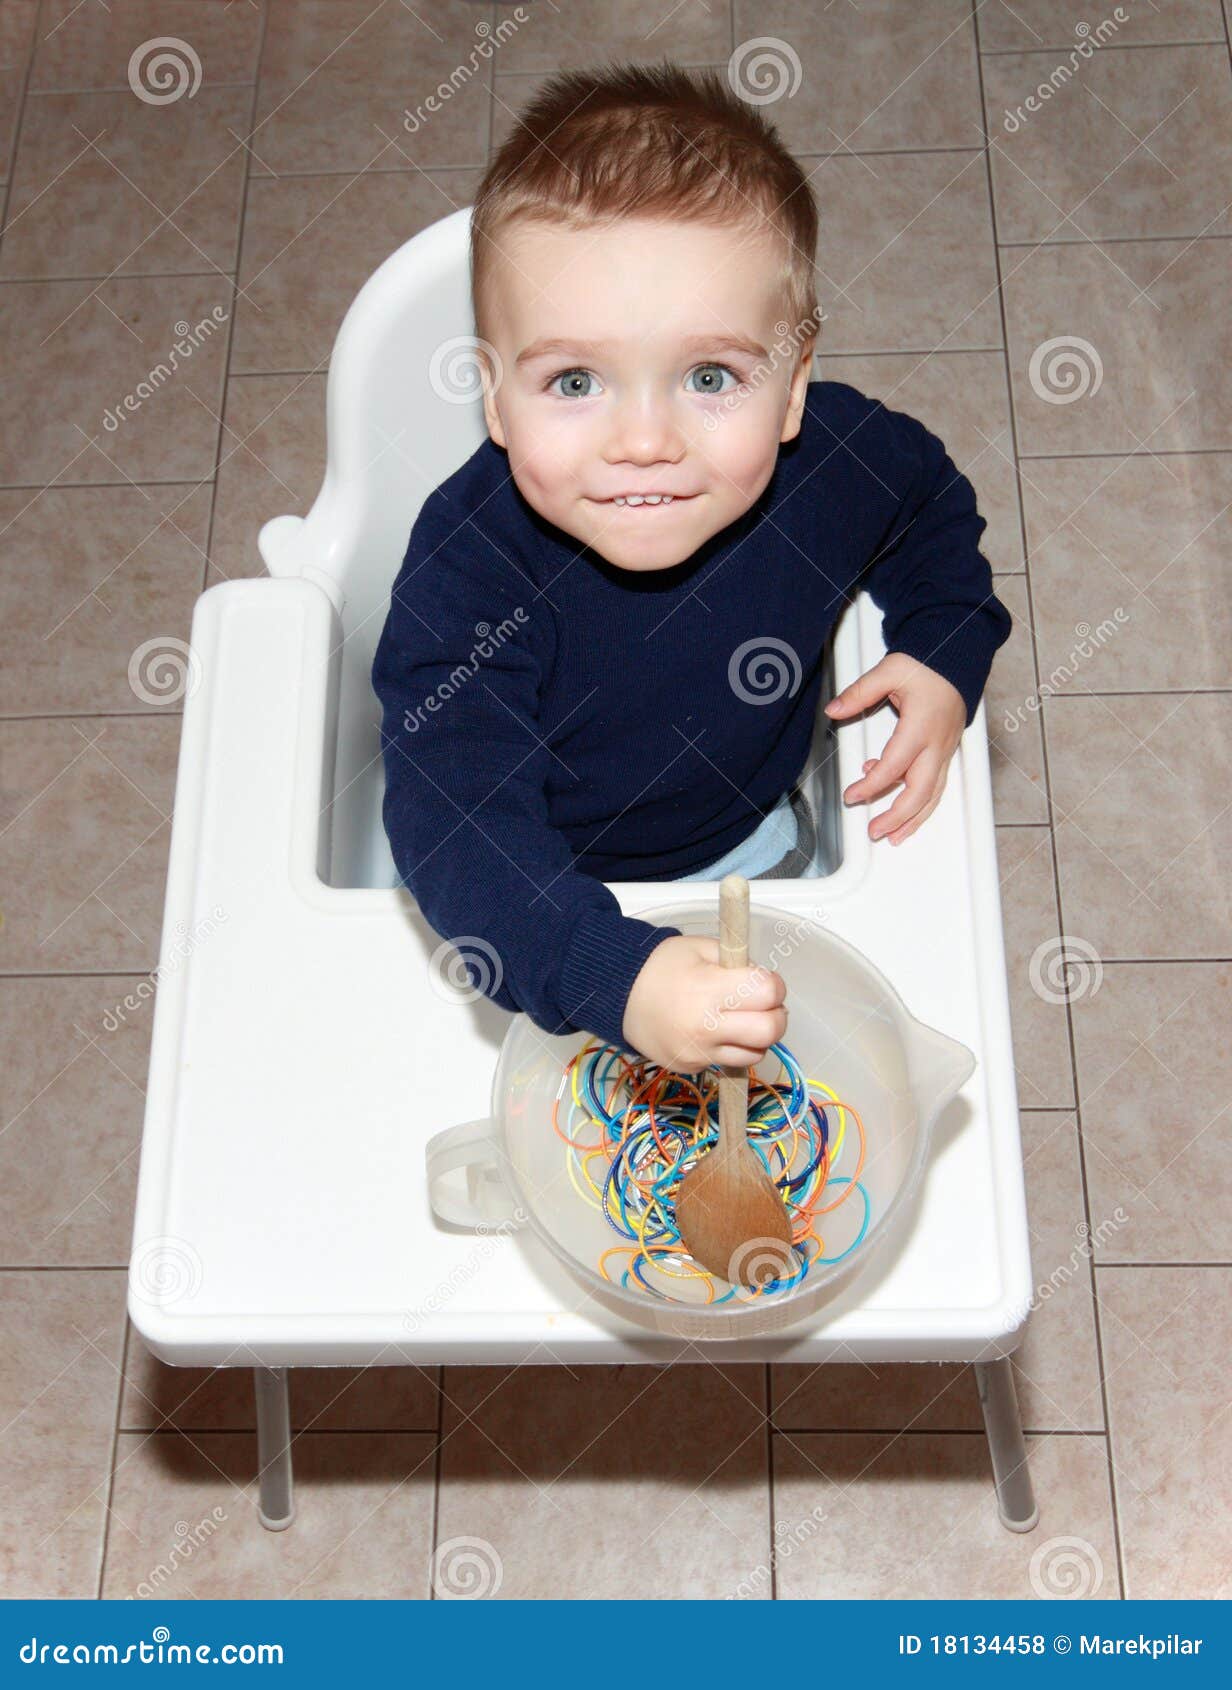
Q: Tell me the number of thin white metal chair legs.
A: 2